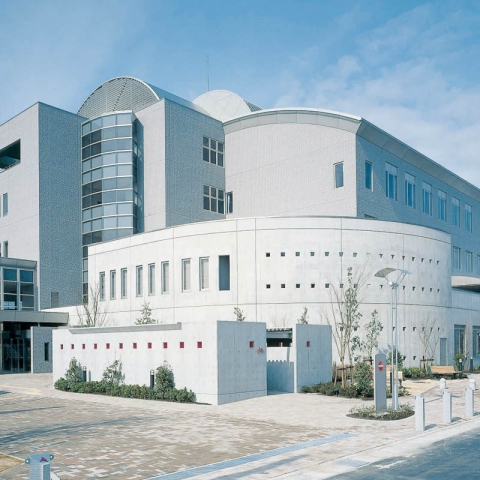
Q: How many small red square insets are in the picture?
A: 13